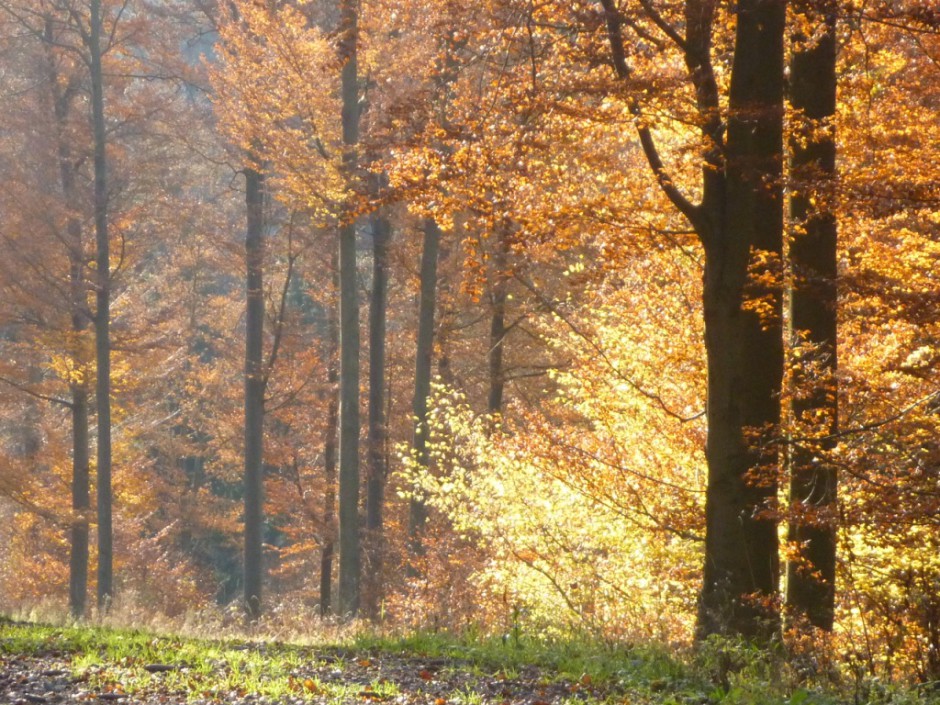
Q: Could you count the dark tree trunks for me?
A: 2